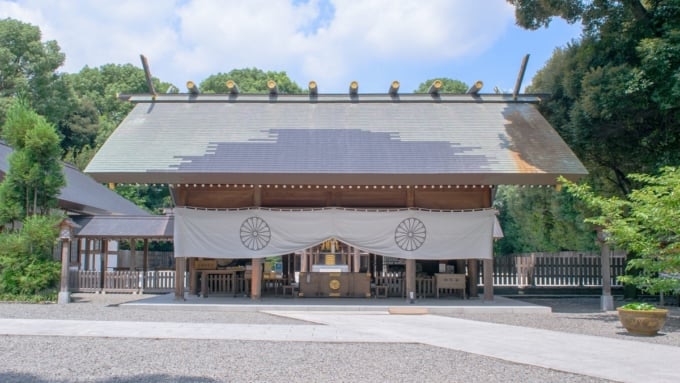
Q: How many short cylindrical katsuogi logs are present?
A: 8